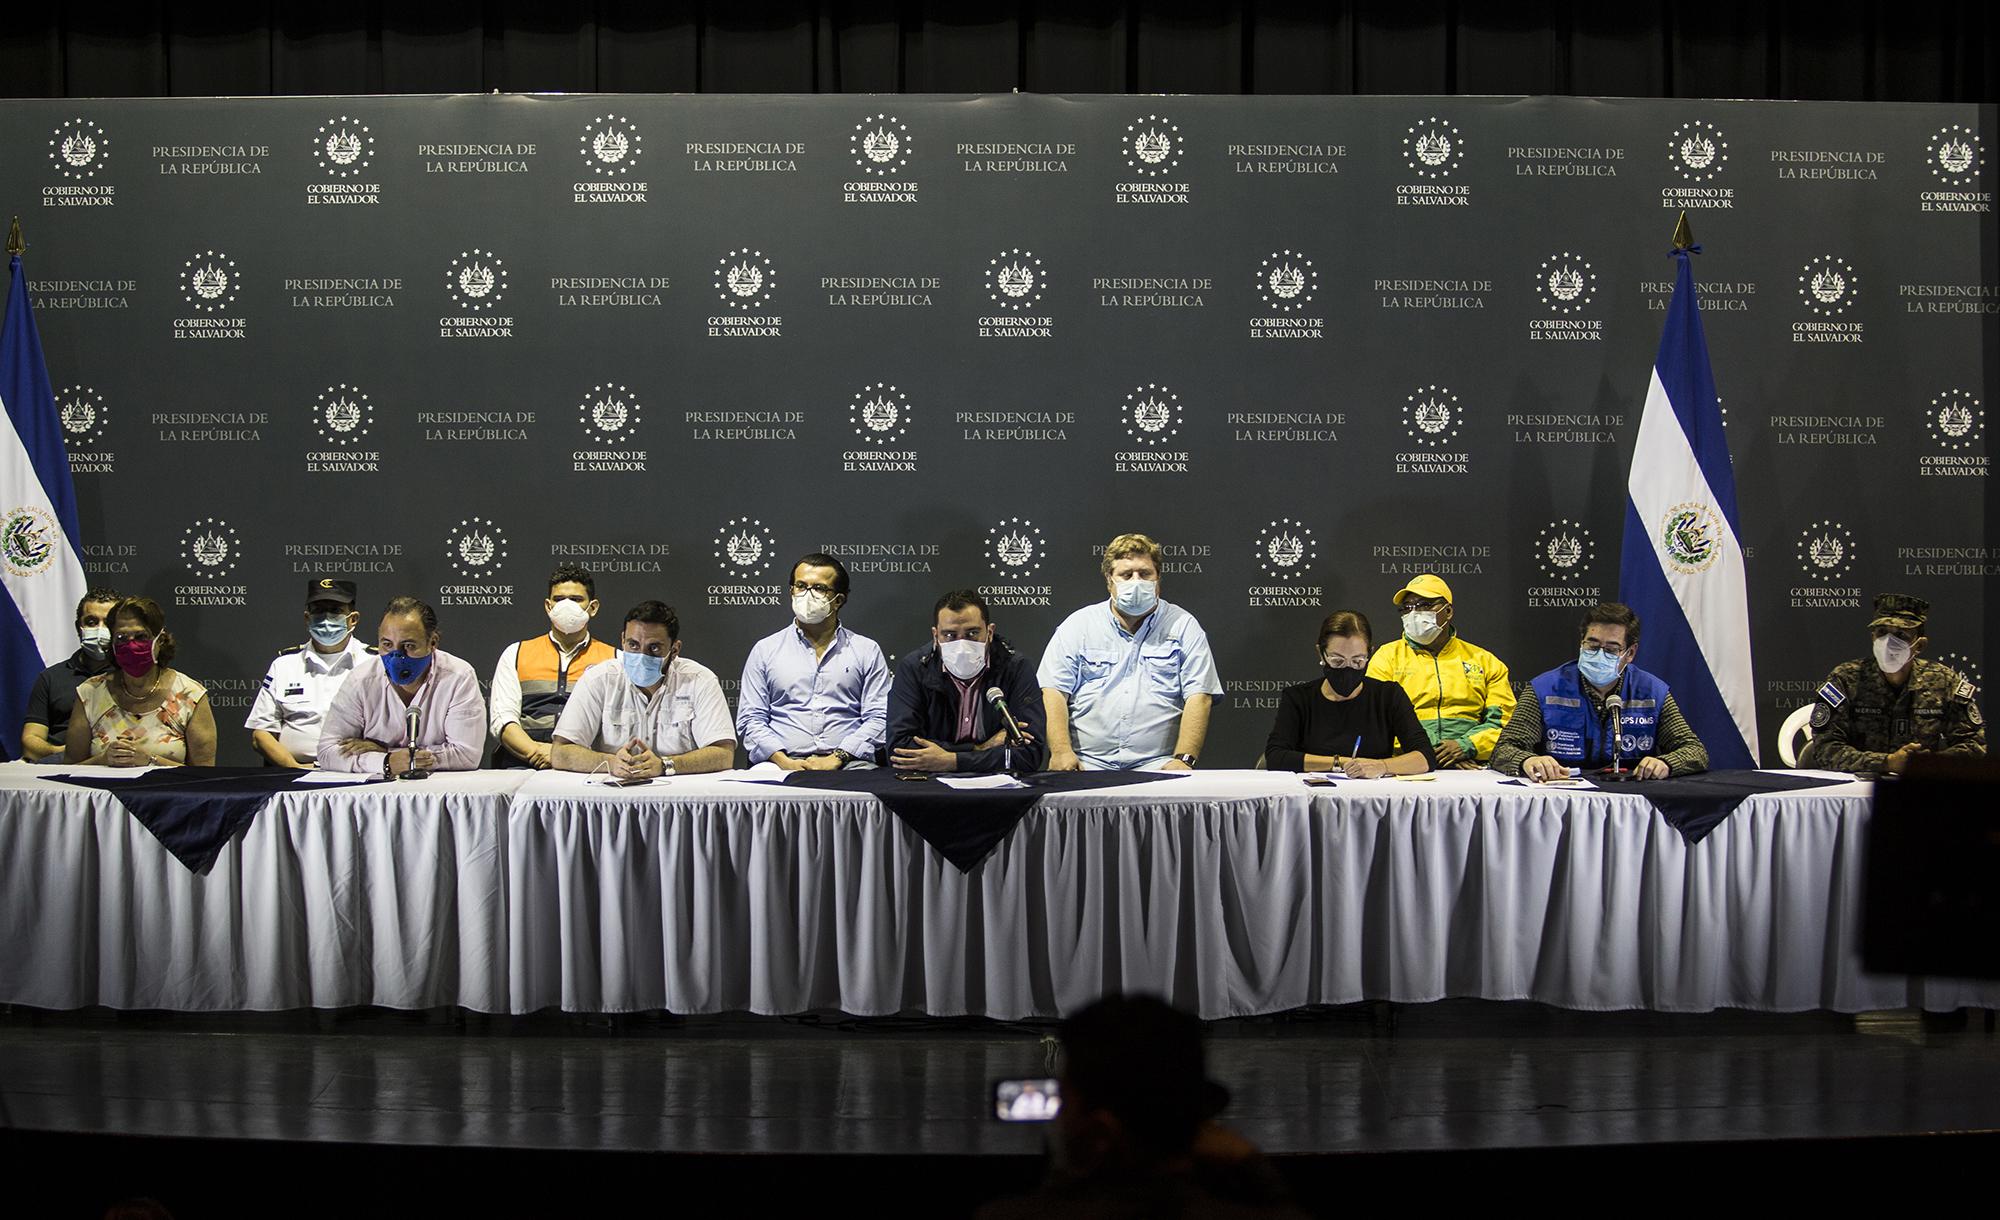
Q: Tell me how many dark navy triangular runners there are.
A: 3